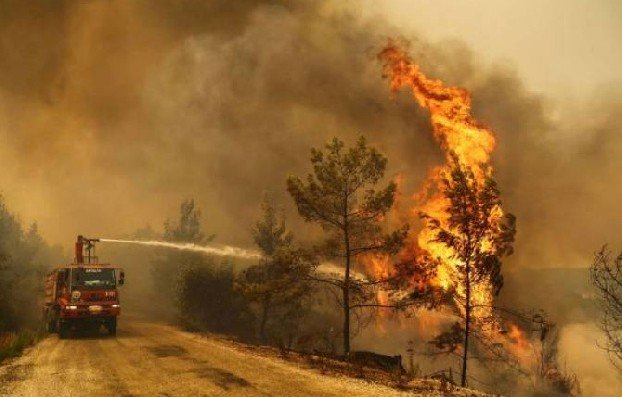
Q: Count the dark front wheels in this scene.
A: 2